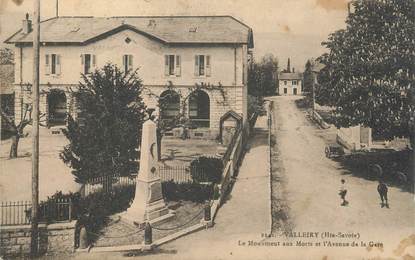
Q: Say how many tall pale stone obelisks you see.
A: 1